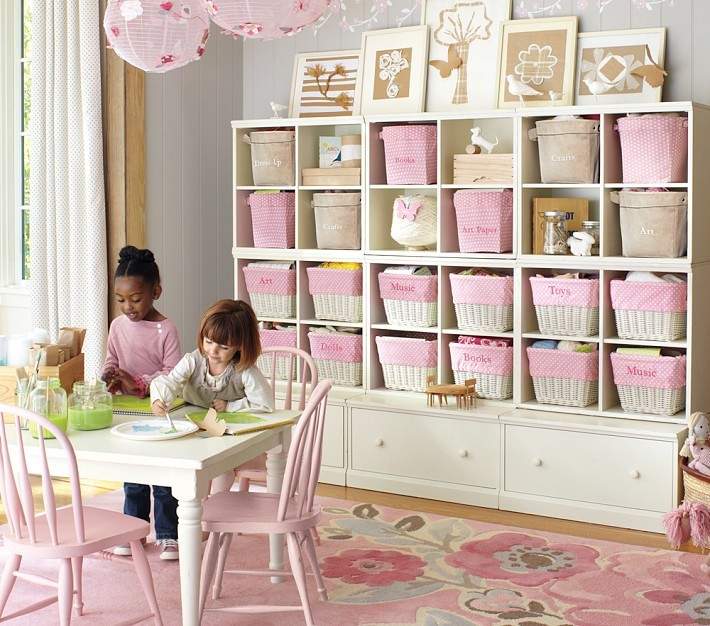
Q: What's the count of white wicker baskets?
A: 12